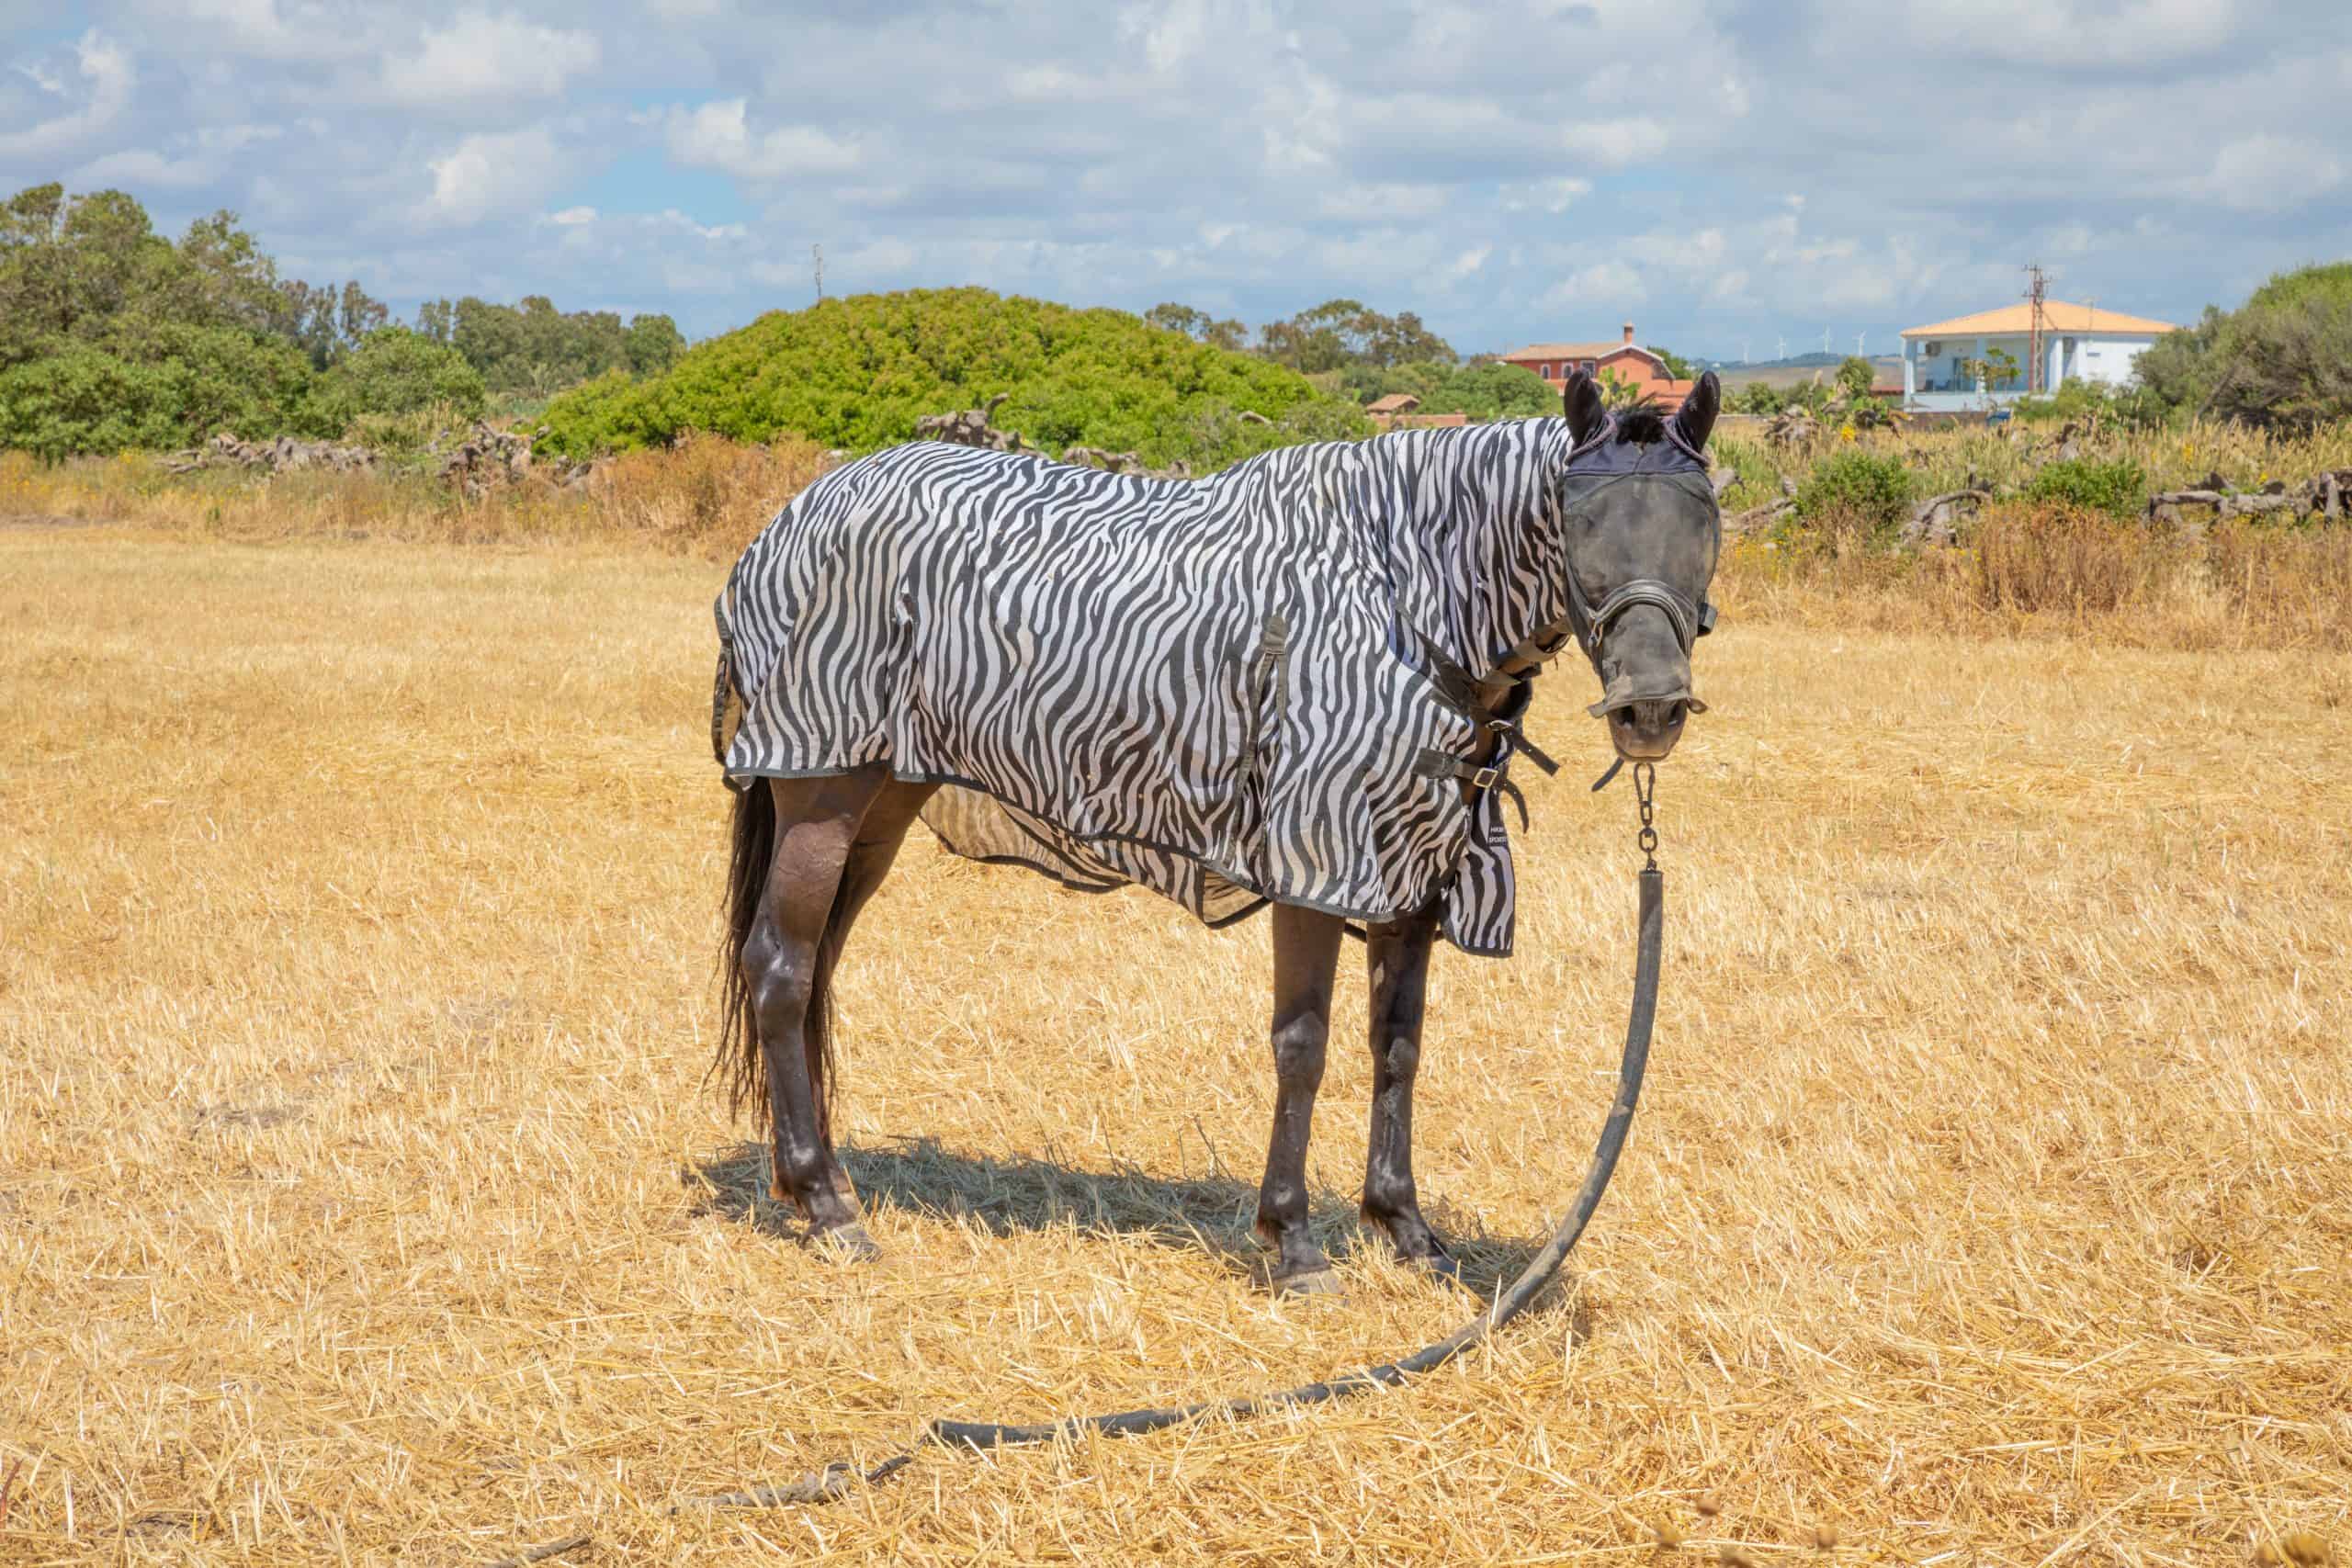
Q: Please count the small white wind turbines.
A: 4